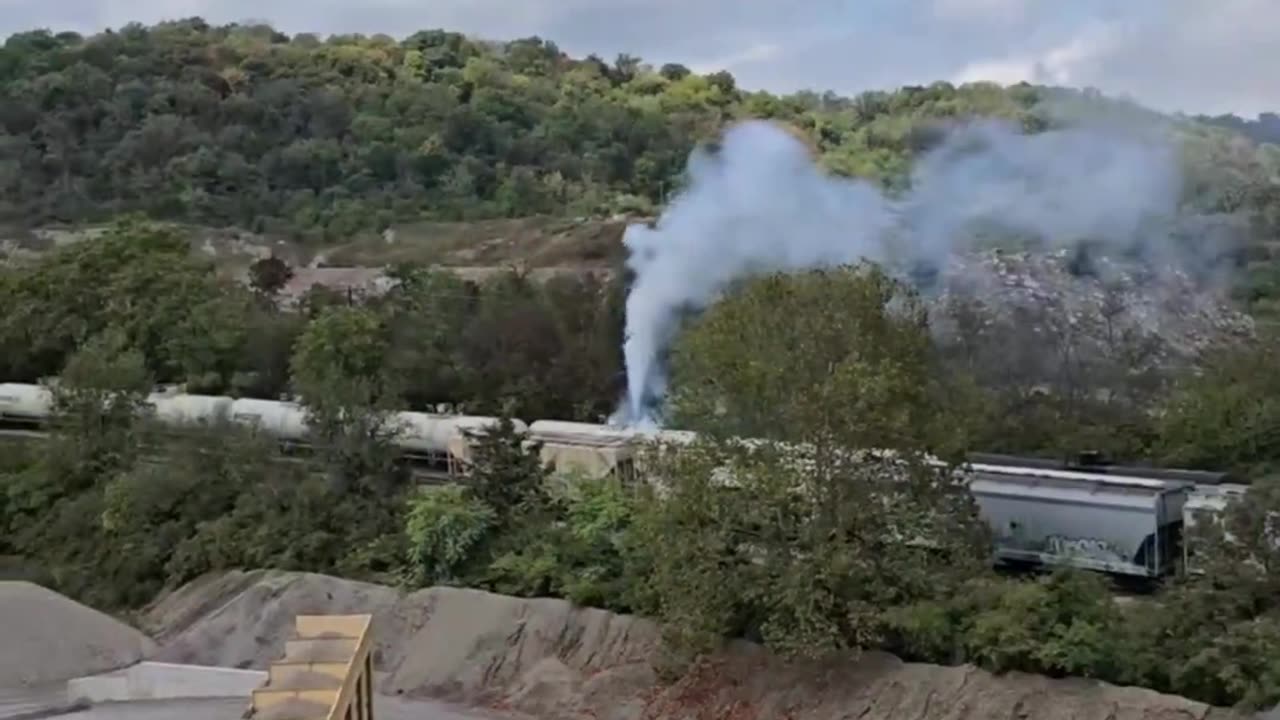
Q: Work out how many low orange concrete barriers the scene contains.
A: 0